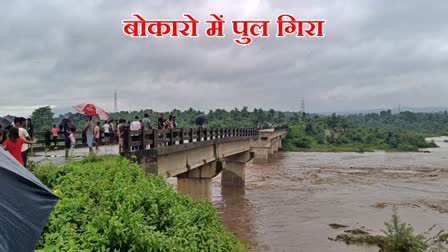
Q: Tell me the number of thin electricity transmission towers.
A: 3